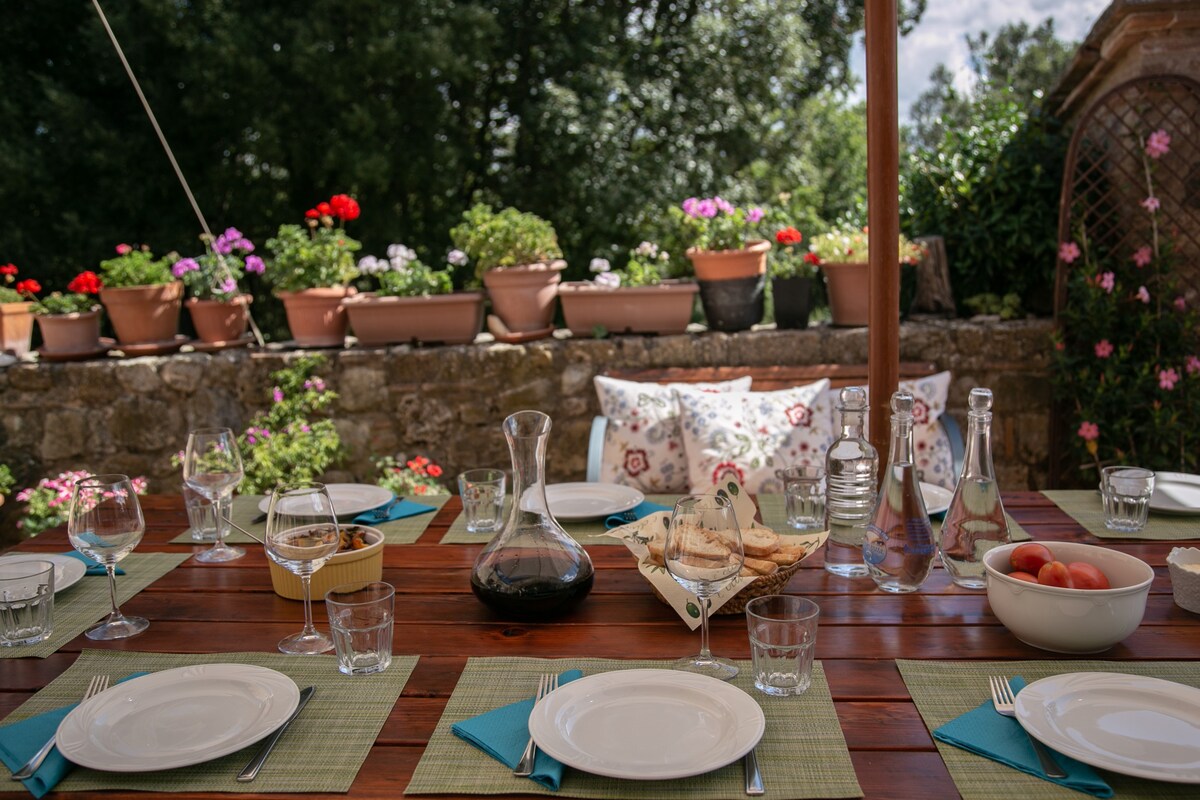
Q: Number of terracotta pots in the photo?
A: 10